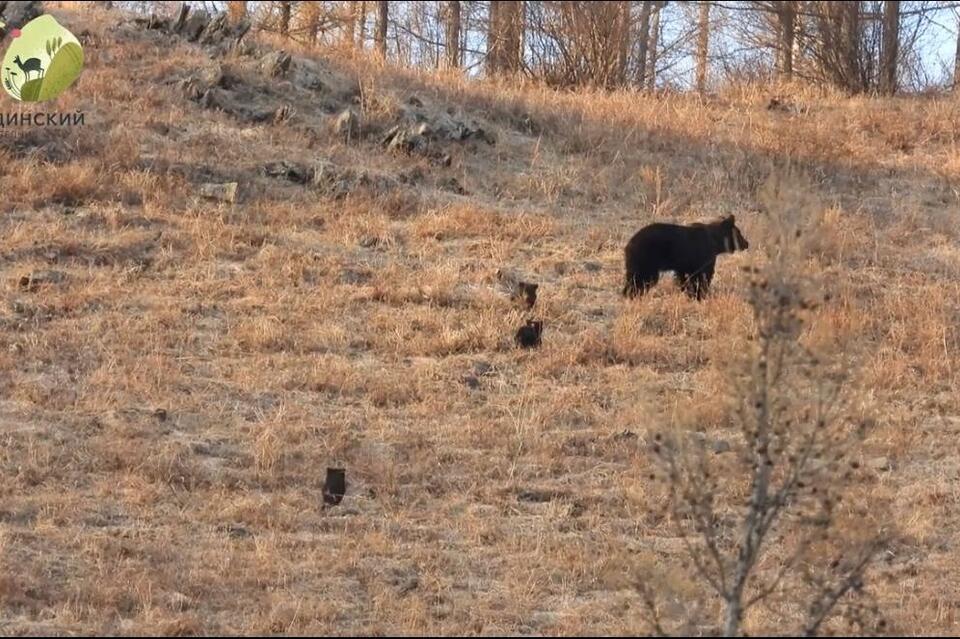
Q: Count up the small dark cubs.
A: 3